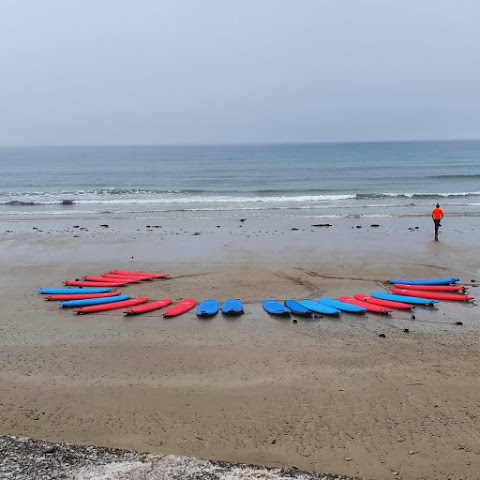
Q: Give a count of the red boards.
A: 12